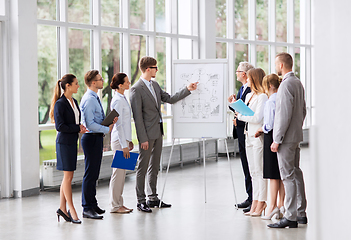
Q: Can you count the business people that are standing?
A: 8